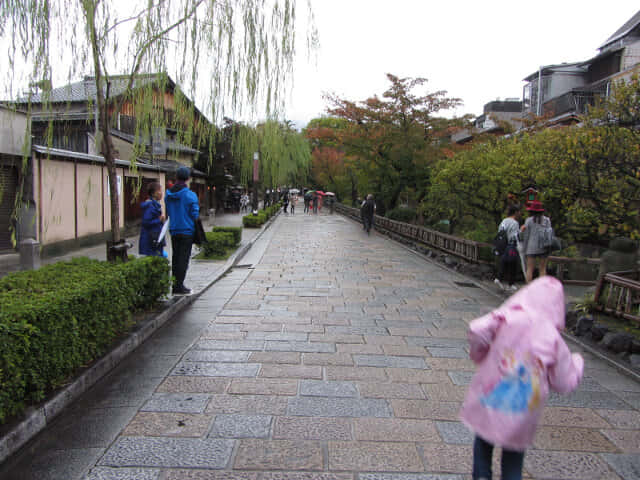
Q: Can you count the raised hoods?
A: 1